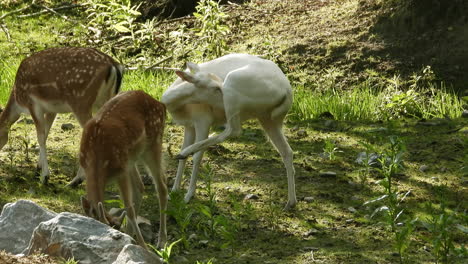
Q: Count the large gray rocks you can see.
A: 3